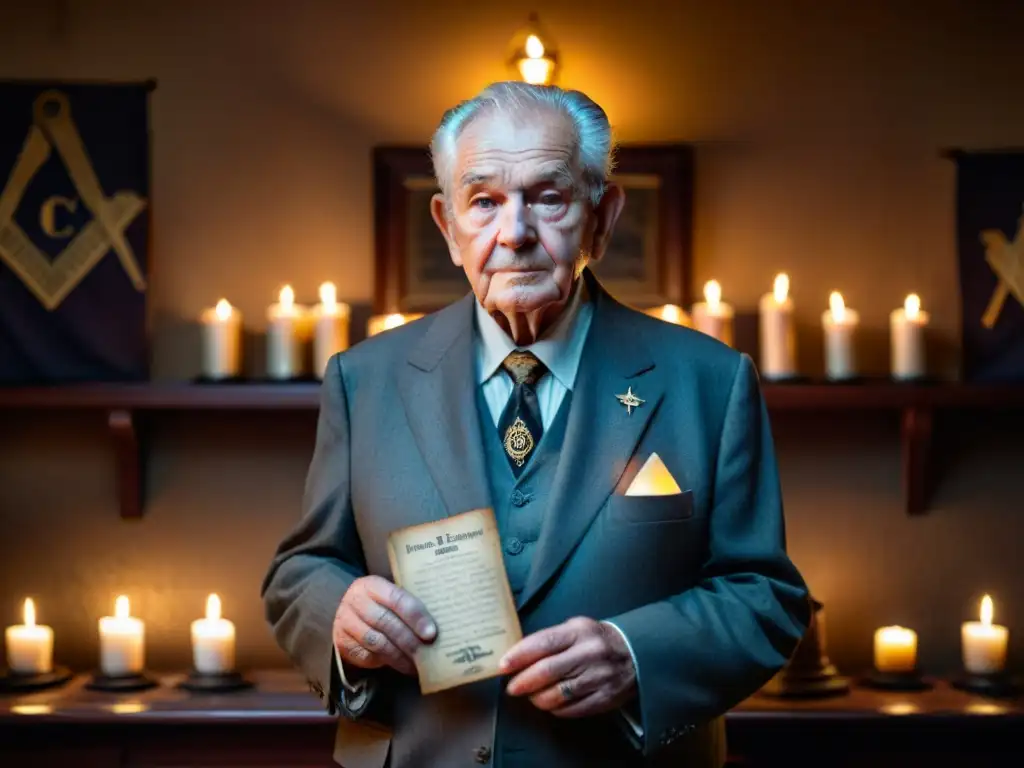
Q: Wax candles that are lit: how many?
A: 15